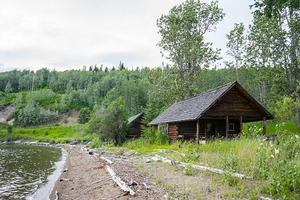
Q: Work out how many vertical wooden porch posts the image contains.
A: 4